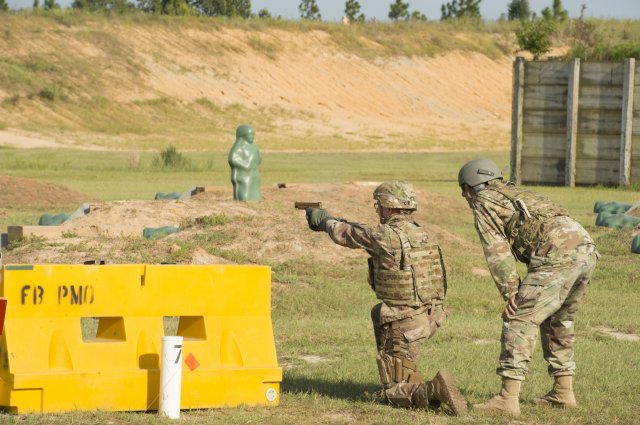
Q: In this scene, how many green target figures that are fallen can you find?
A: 6